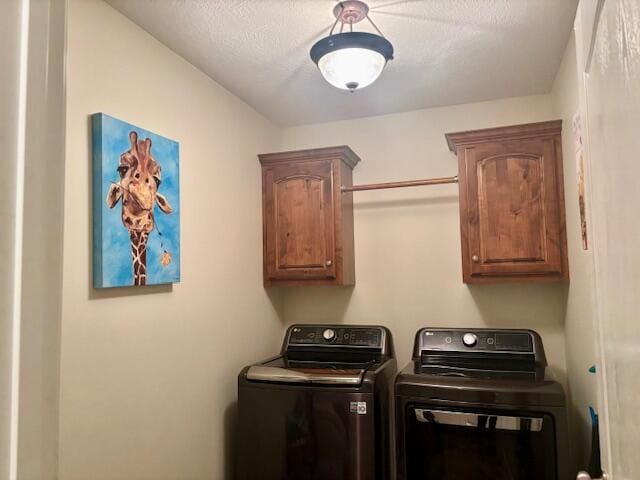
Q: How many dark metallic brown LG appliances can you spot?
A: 2